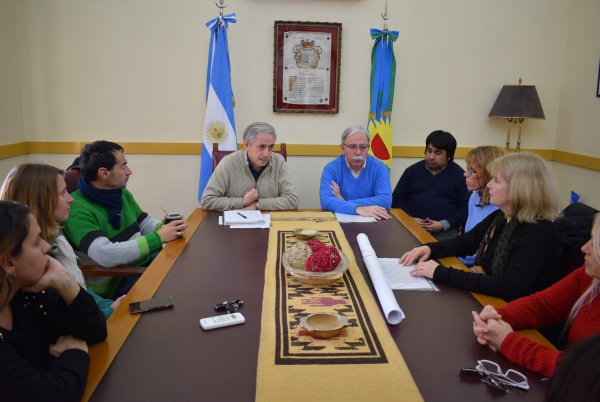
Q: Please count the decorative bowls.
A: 3